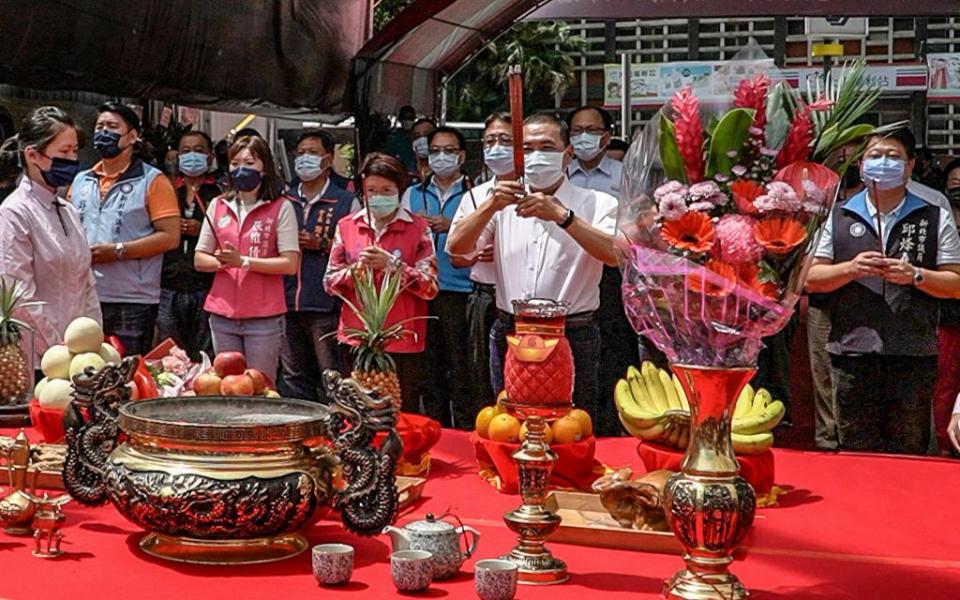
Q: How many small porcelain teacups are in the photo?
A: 3